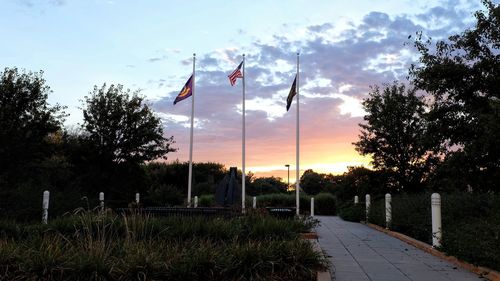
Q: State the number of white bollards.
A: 10